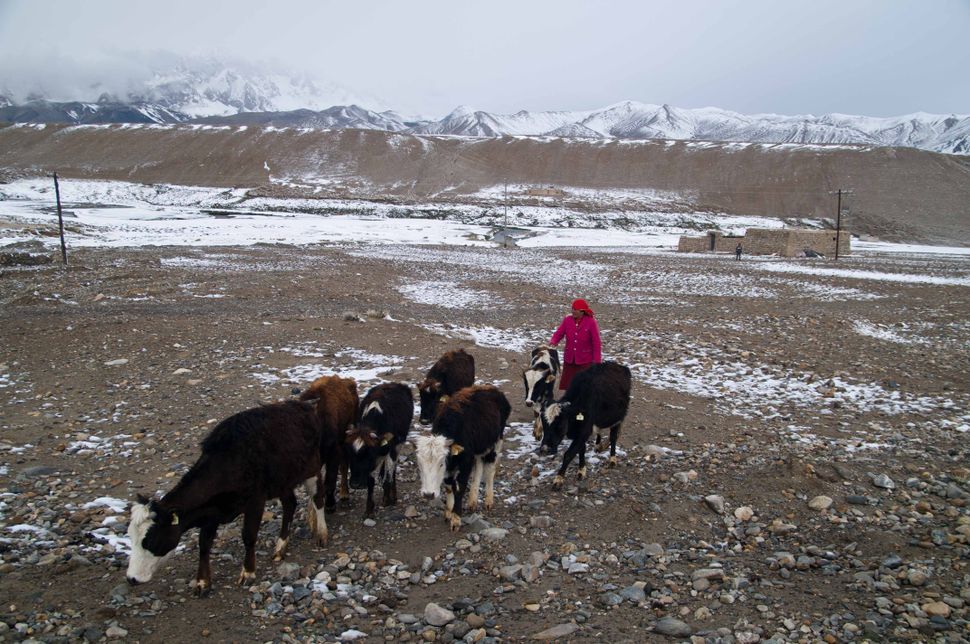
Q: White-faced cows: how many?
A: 2